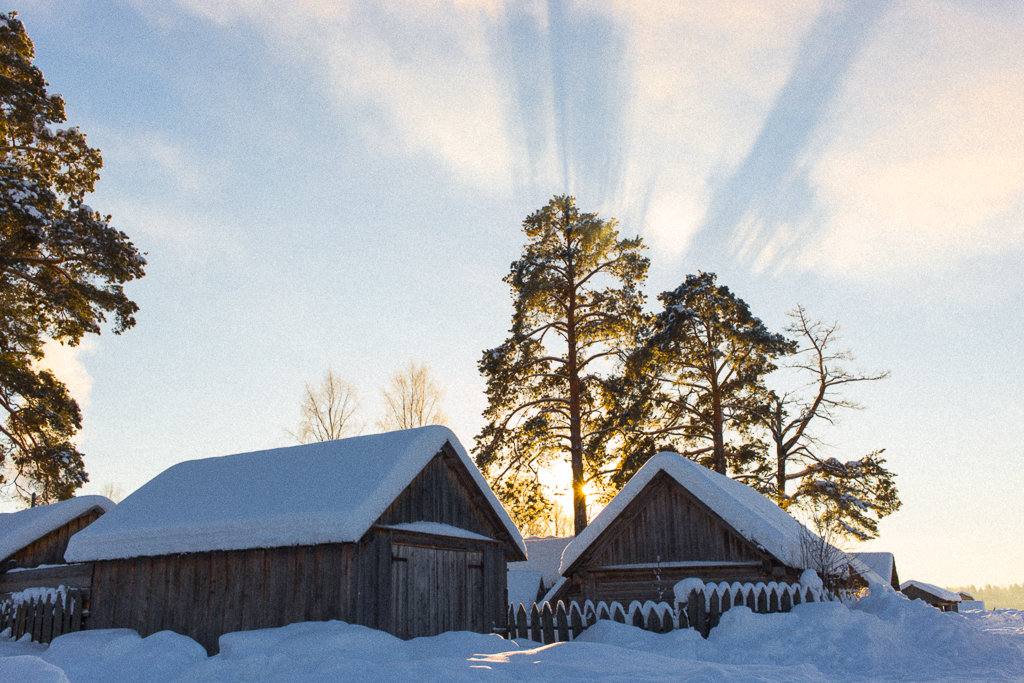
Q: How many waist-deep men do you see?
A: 0